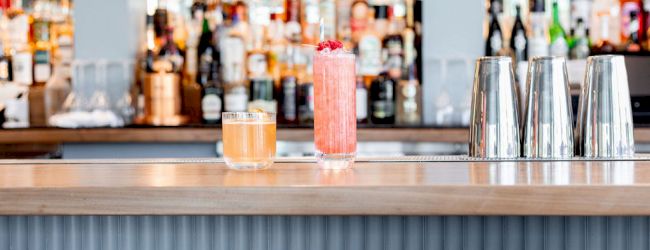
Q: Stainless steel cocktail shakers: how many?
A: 3